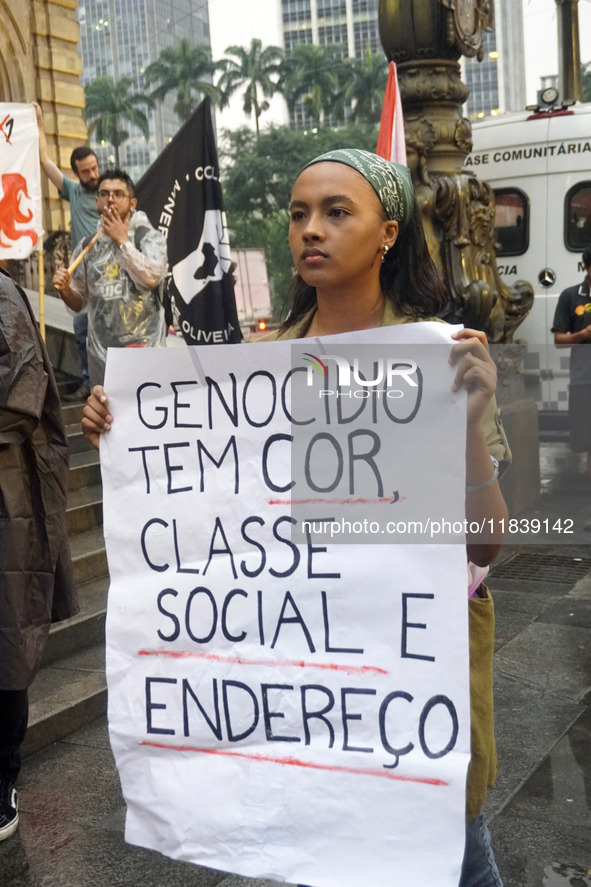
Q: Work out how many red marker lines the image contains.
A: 3